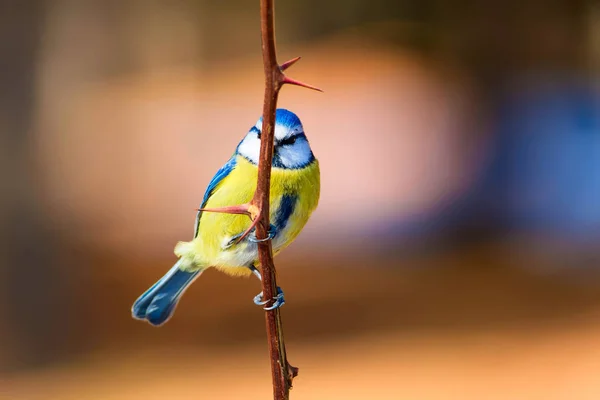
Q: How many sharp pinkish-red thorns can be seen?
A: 4